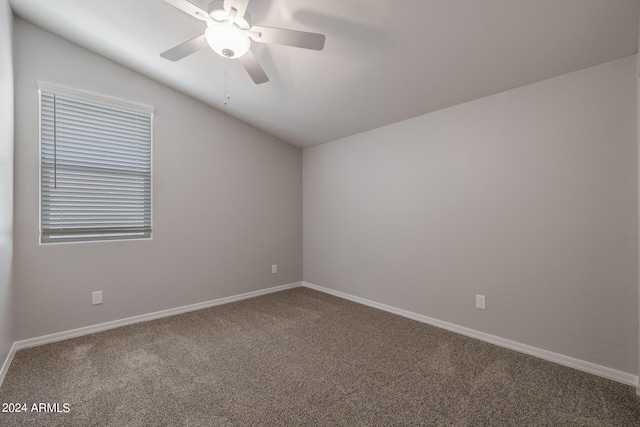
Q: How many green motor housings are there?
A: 0